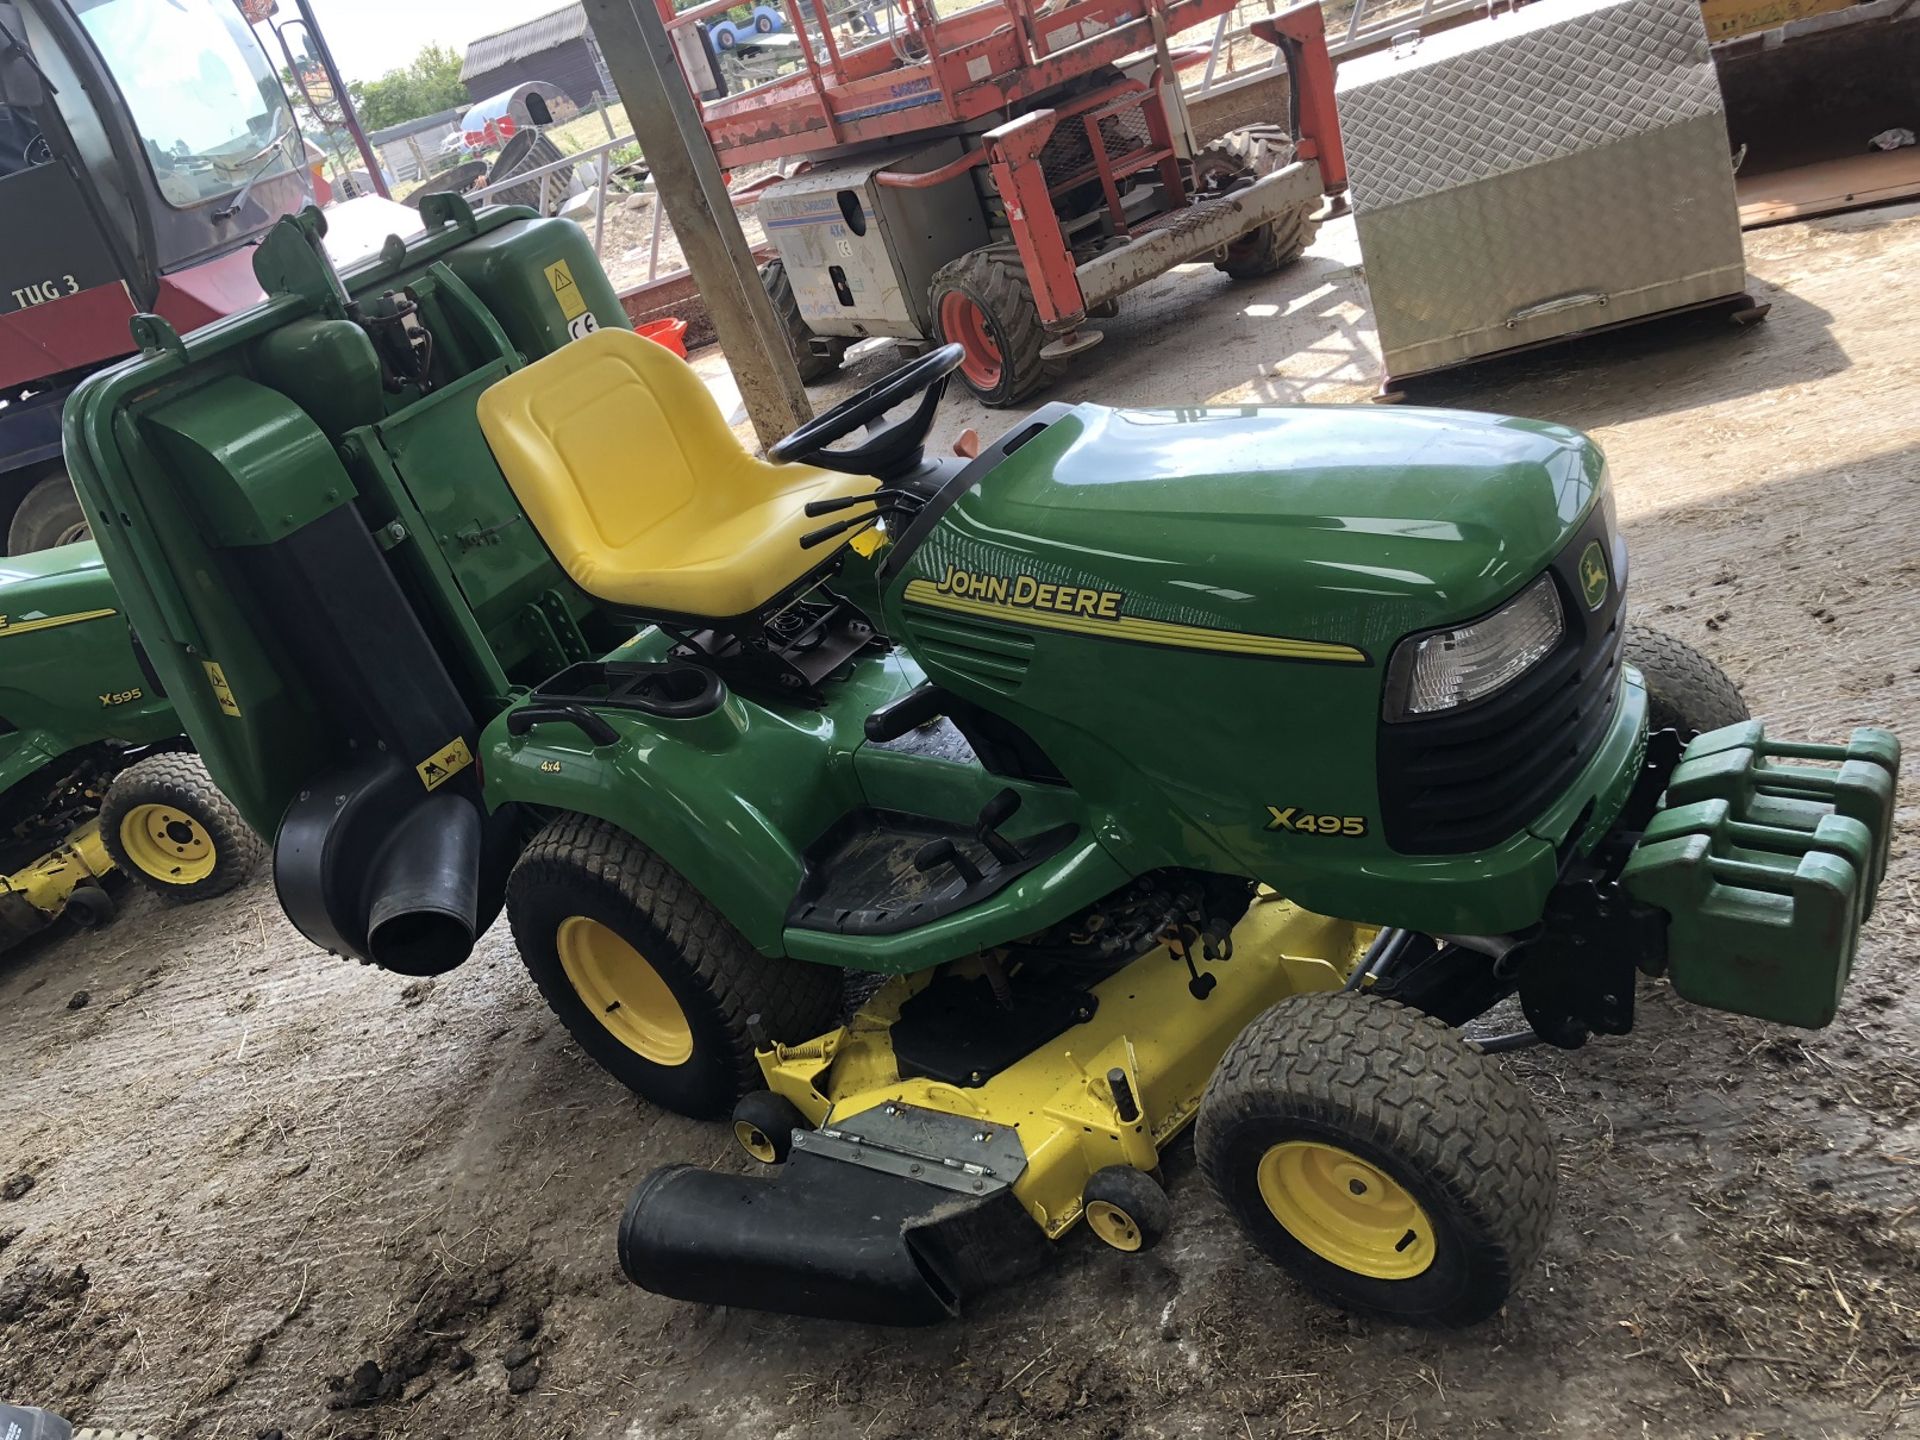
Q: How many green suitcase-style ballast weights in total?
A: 4